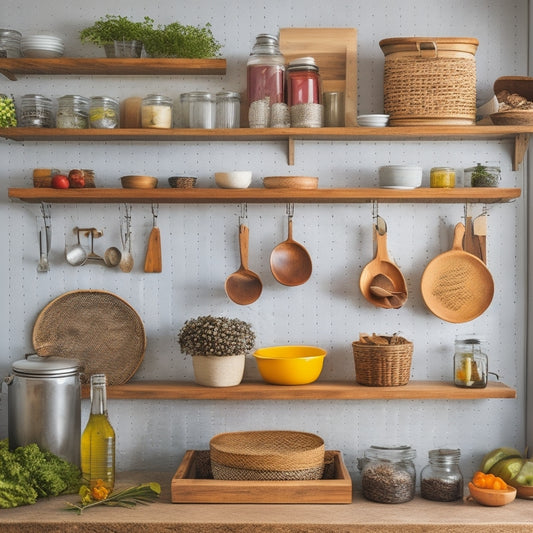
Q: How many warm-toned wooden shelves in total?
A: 4